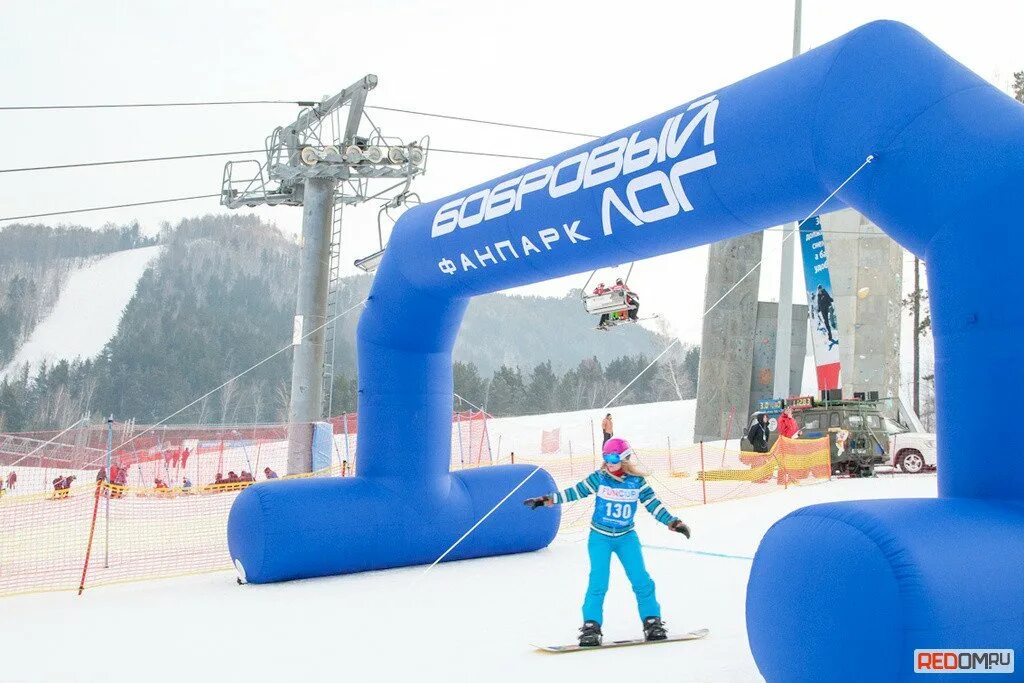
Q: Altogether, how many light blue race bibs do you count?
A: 1